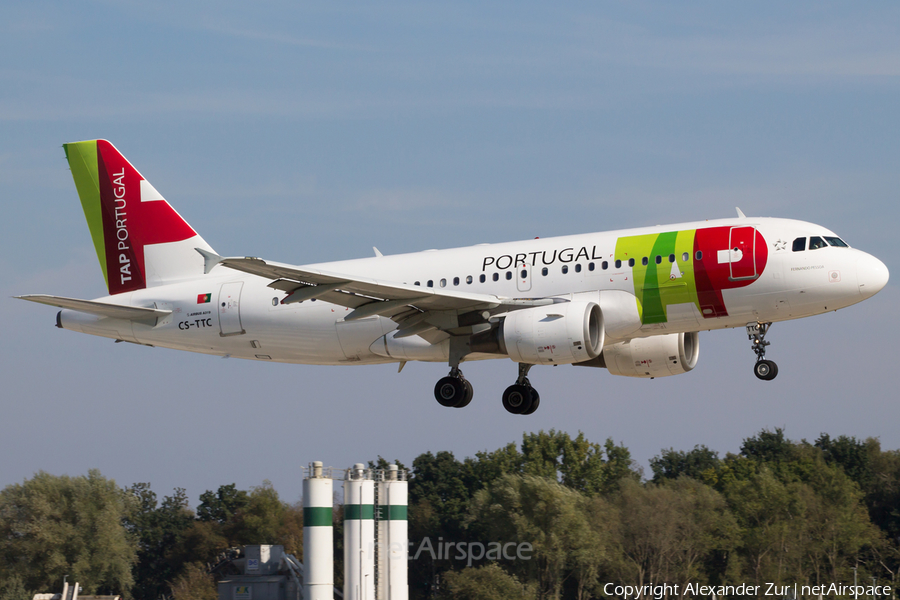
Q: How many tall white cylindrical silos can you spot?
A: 3